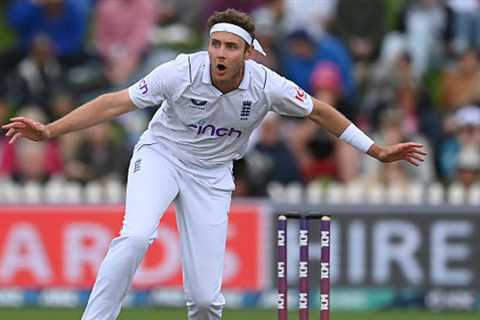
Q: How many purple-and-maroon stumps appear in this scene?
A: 3